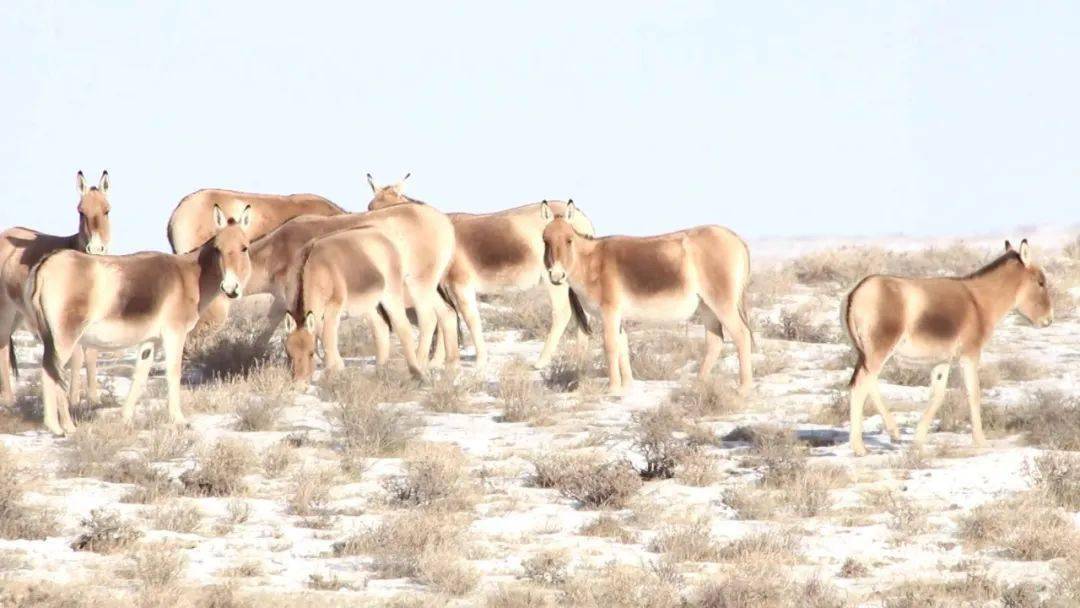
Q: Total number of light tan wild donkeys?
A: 8